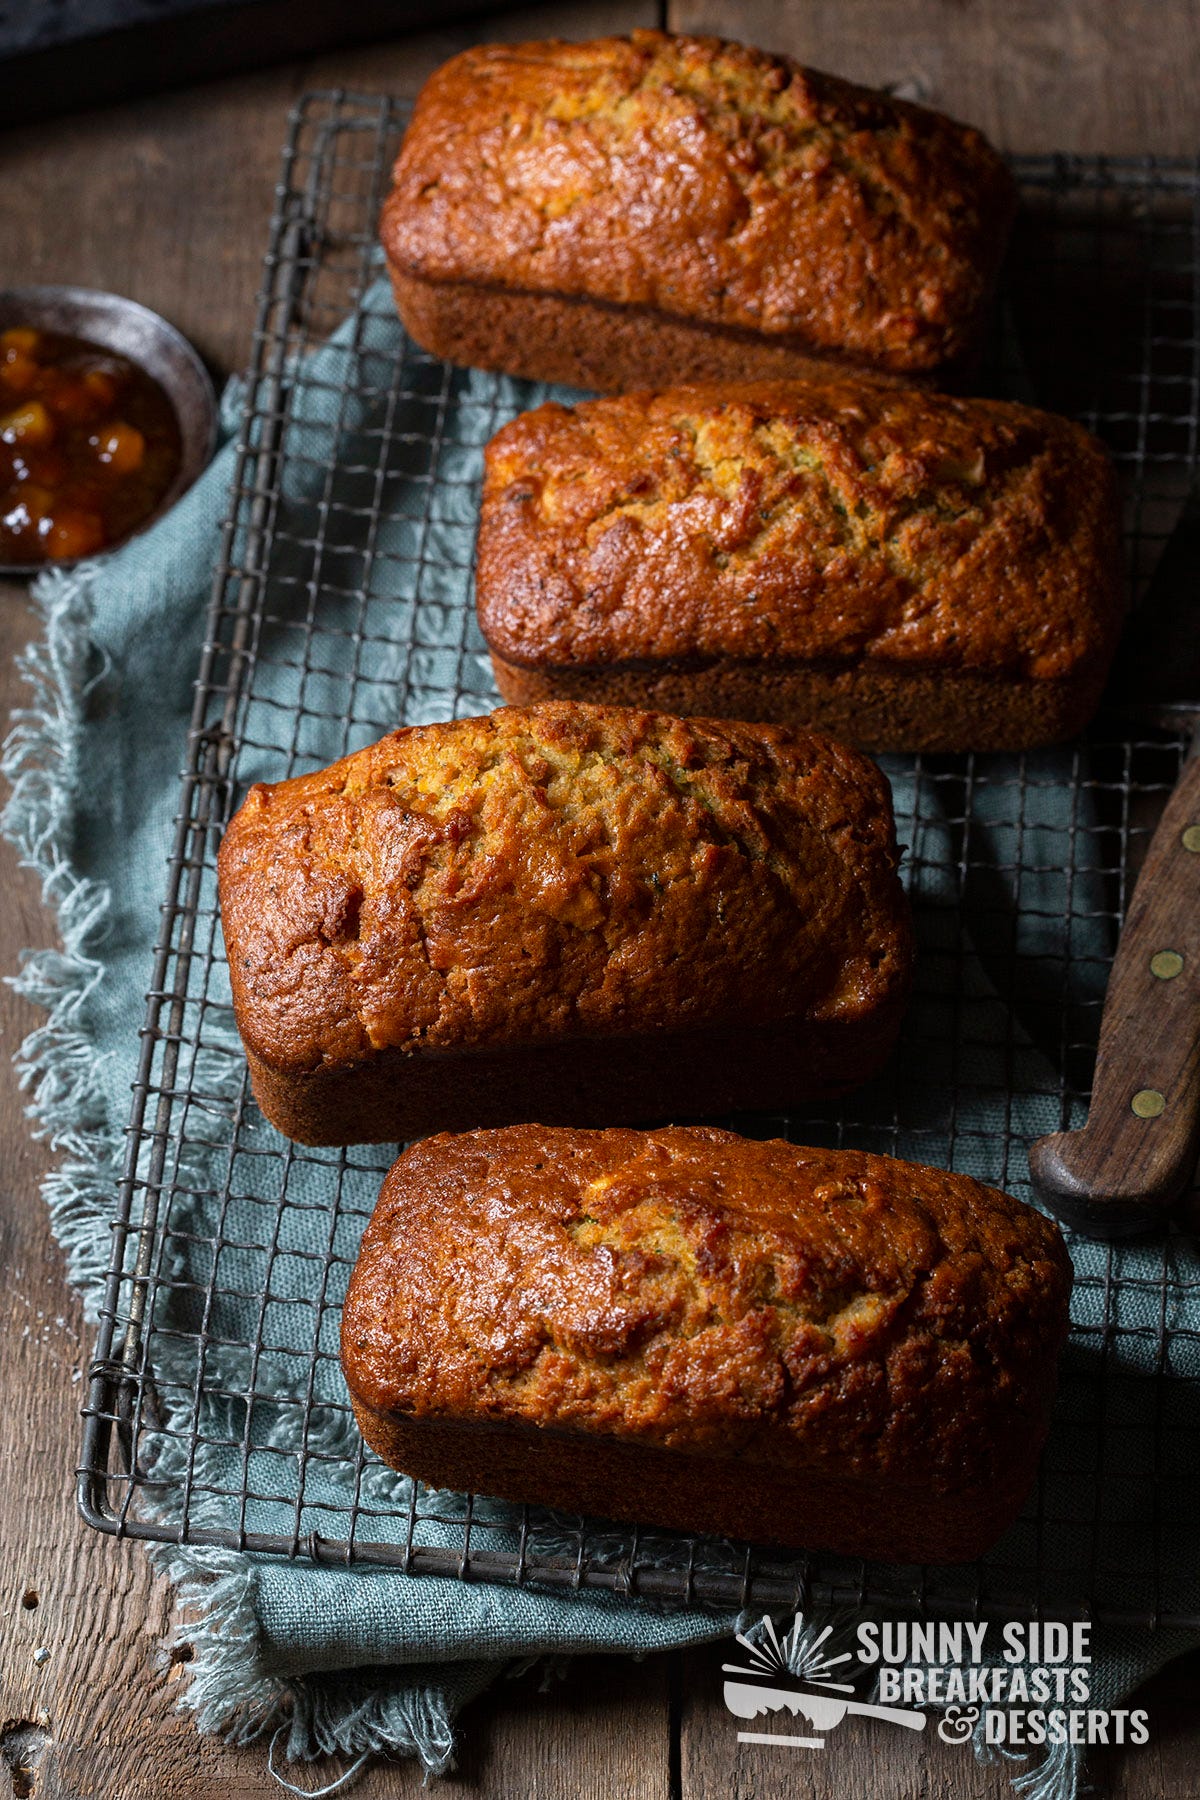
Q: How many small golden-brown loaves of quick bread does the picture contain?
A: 4